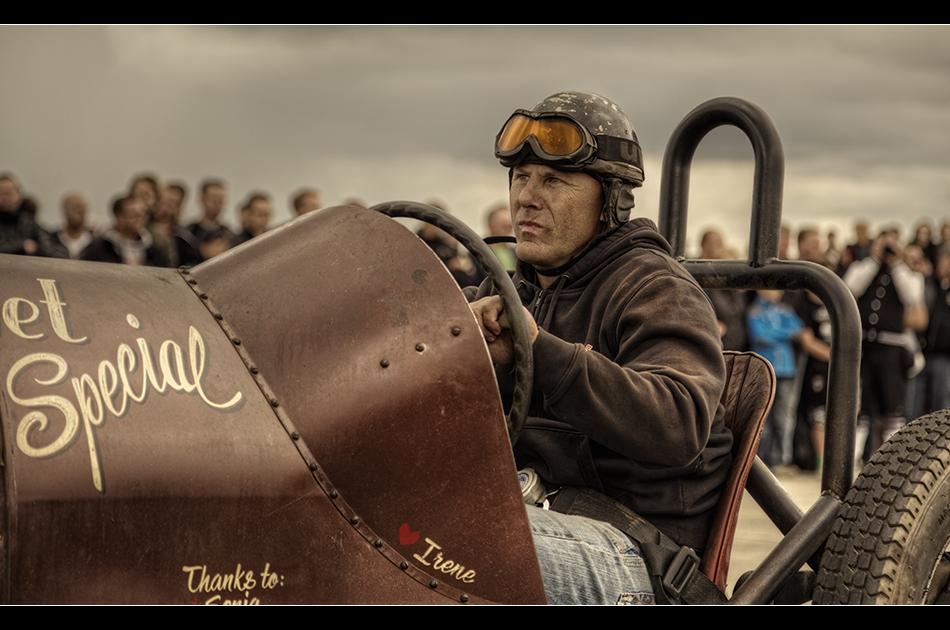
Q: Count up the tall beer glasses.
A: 0